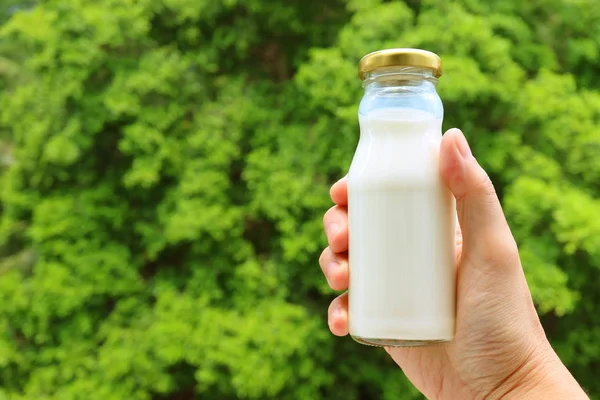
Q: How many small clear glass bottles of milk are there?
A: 1